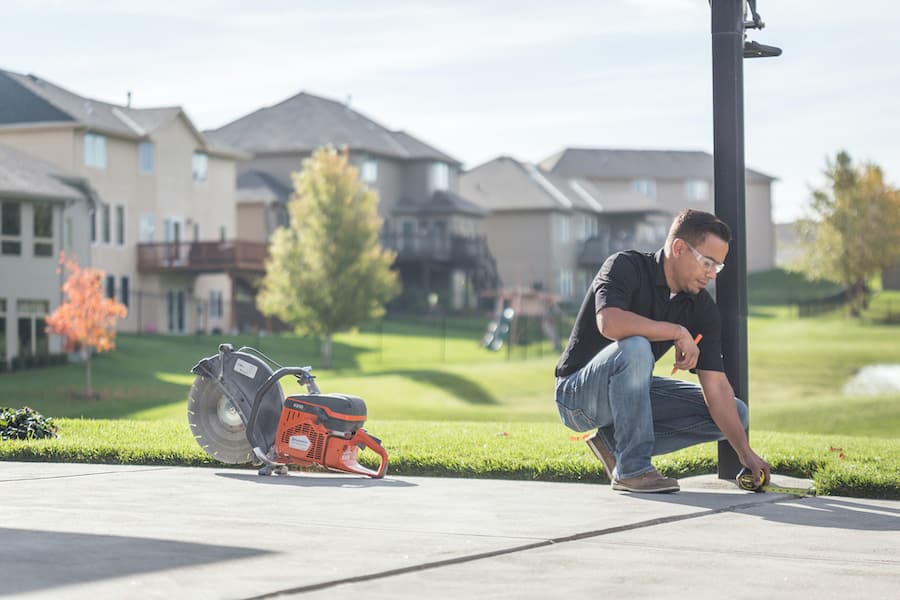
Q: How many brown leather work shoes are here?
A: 2